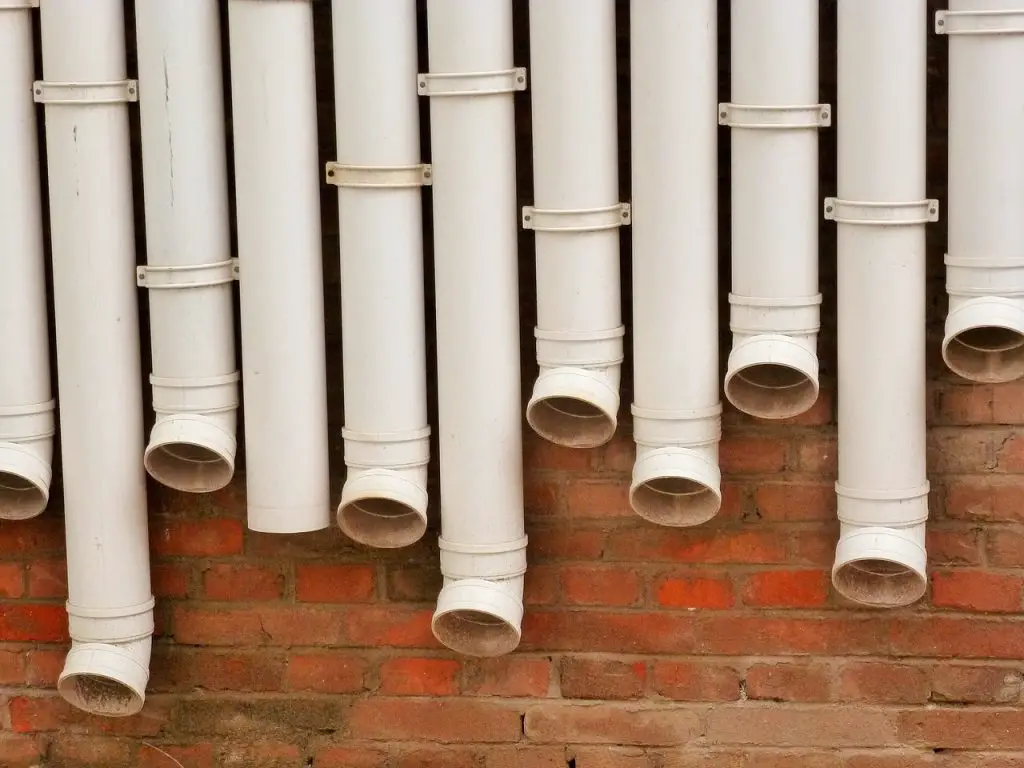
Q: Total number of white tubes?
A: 11